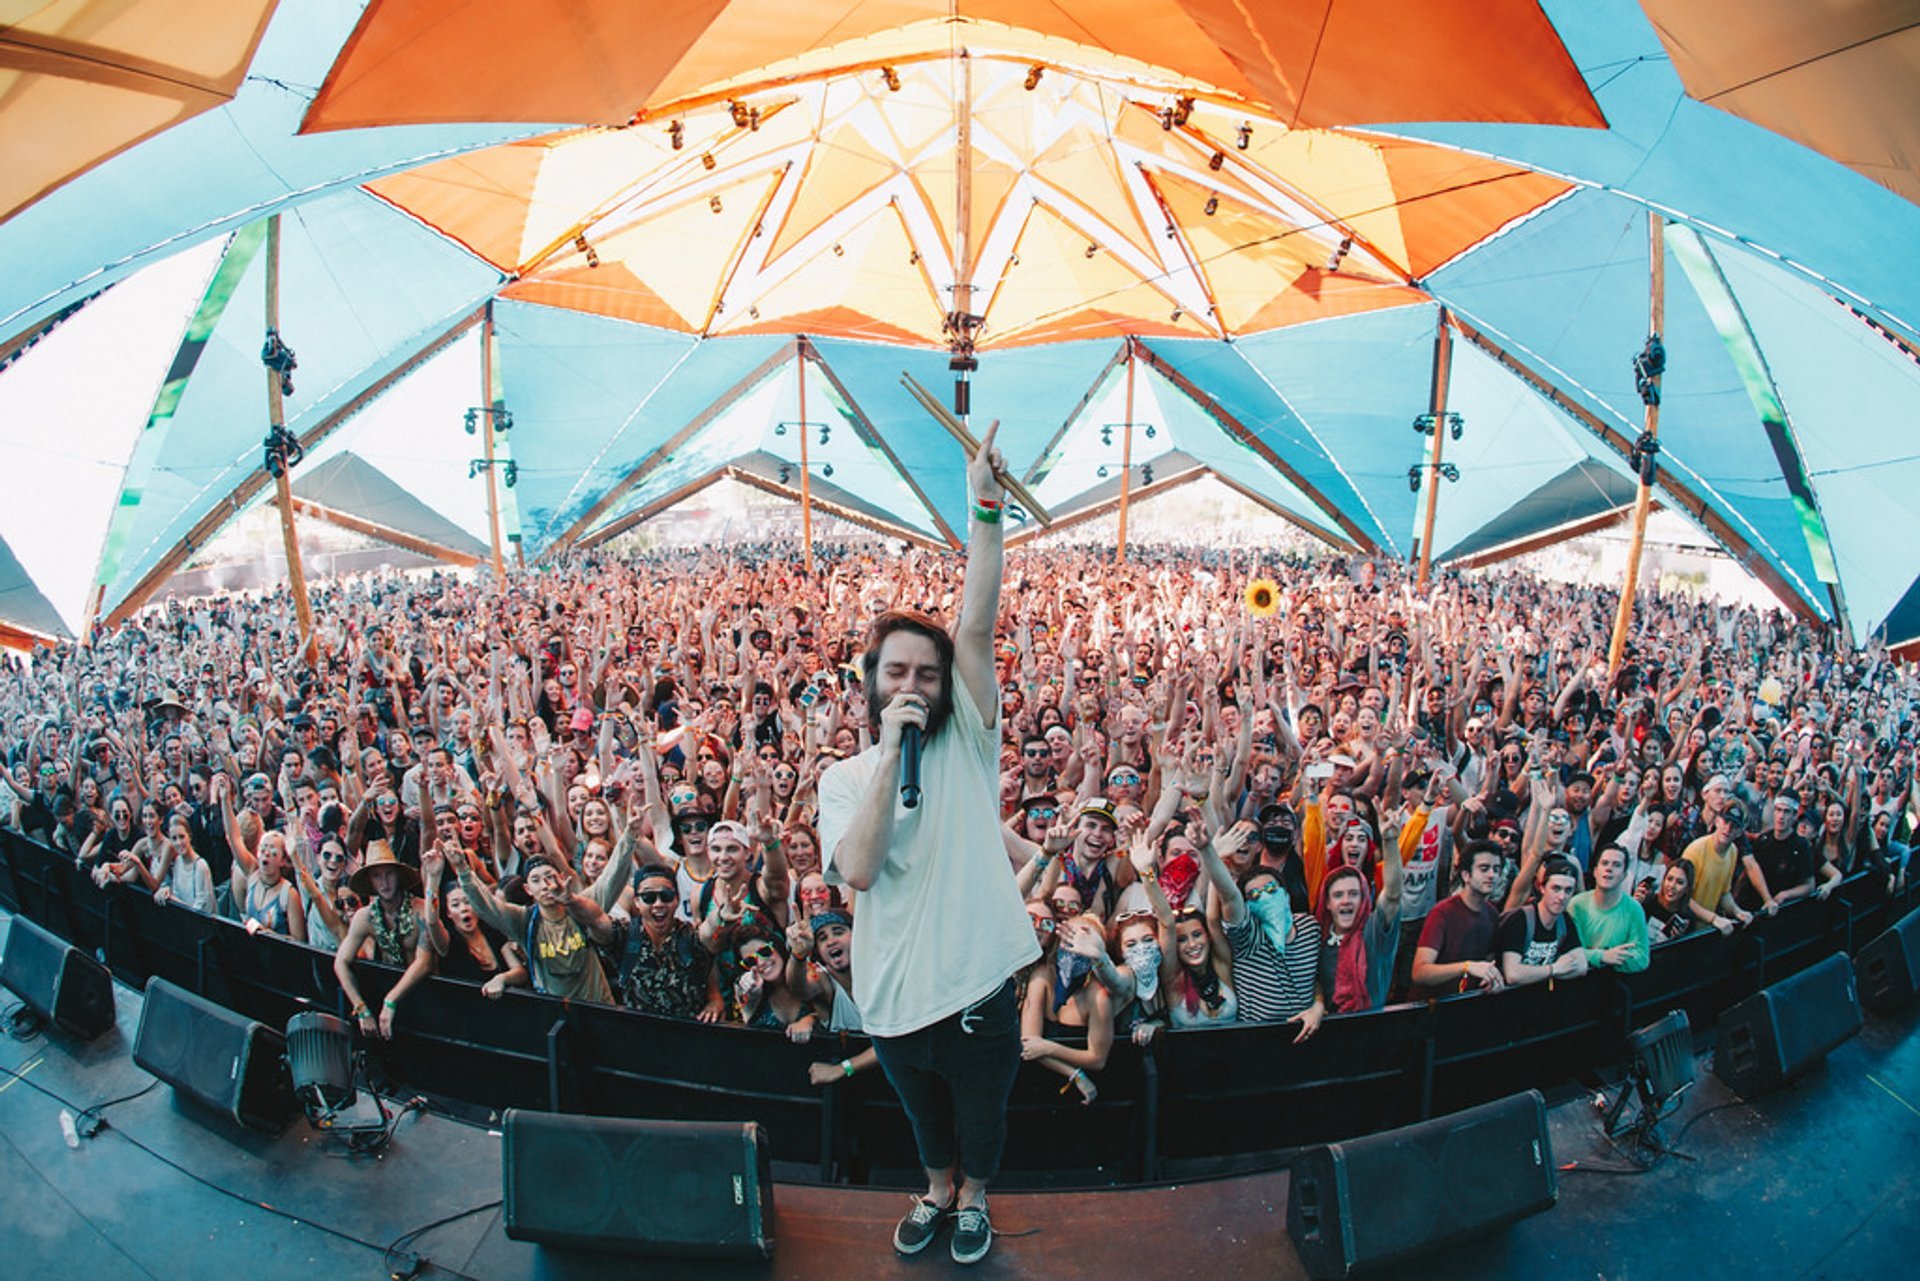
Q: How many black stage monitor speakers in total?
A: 6